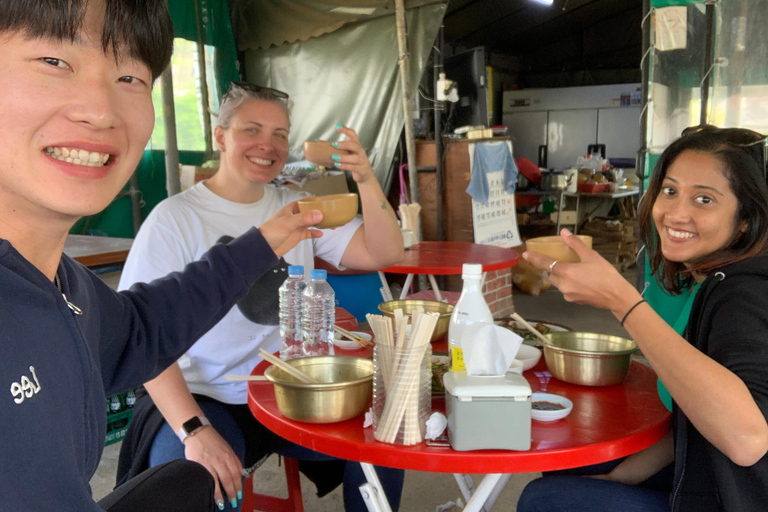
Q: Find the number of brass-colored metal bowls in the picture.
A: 3